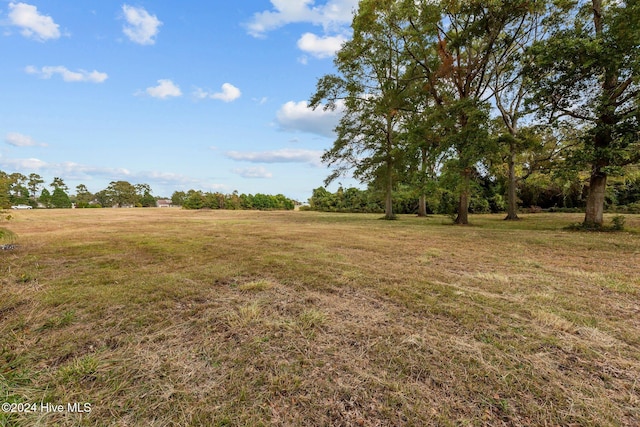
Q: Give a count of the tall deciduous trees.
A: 5